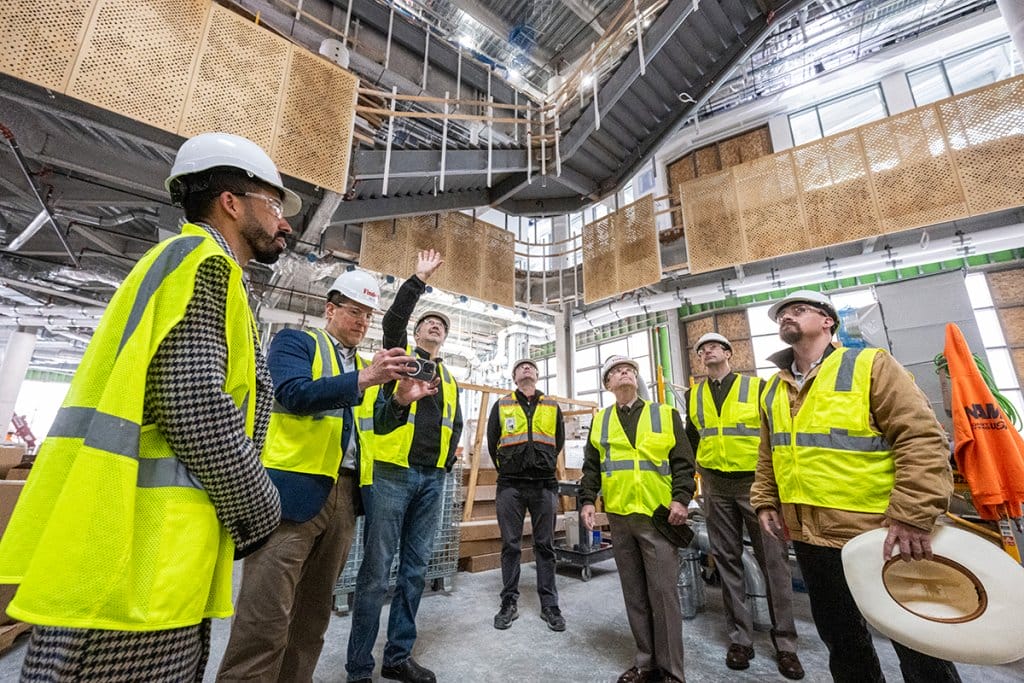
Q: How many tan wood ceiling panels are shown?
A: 15